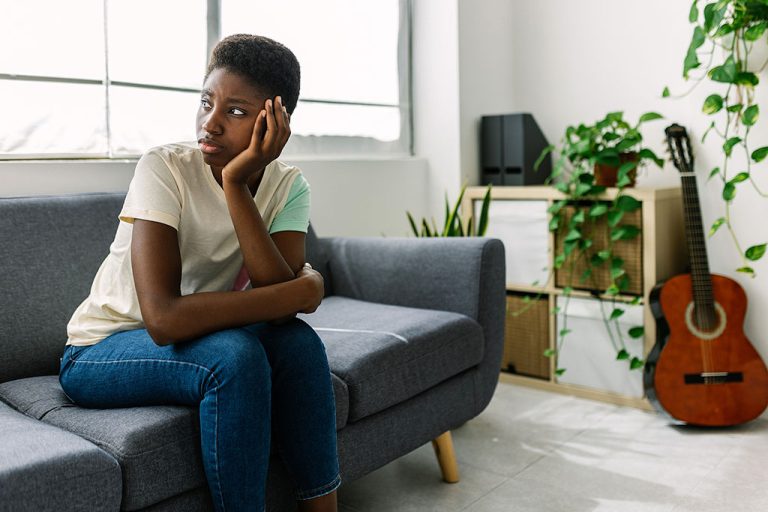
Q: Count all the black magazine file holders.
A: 2